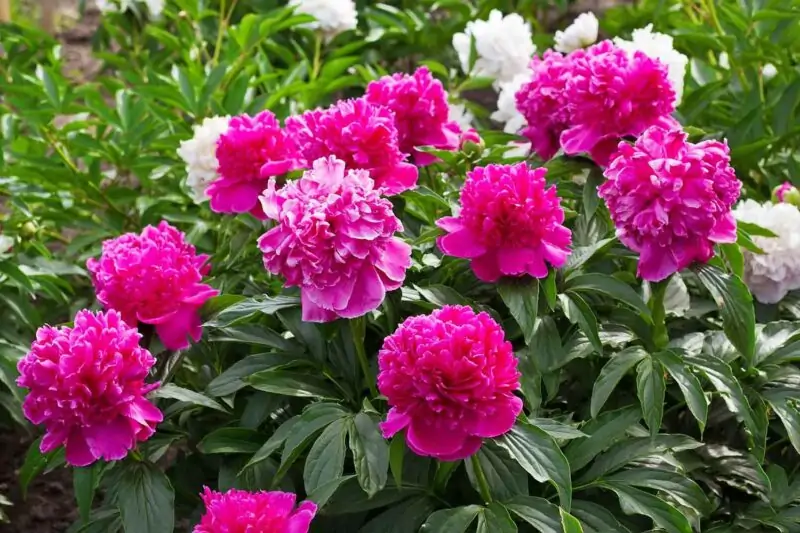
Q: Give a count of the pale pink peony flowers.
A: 1